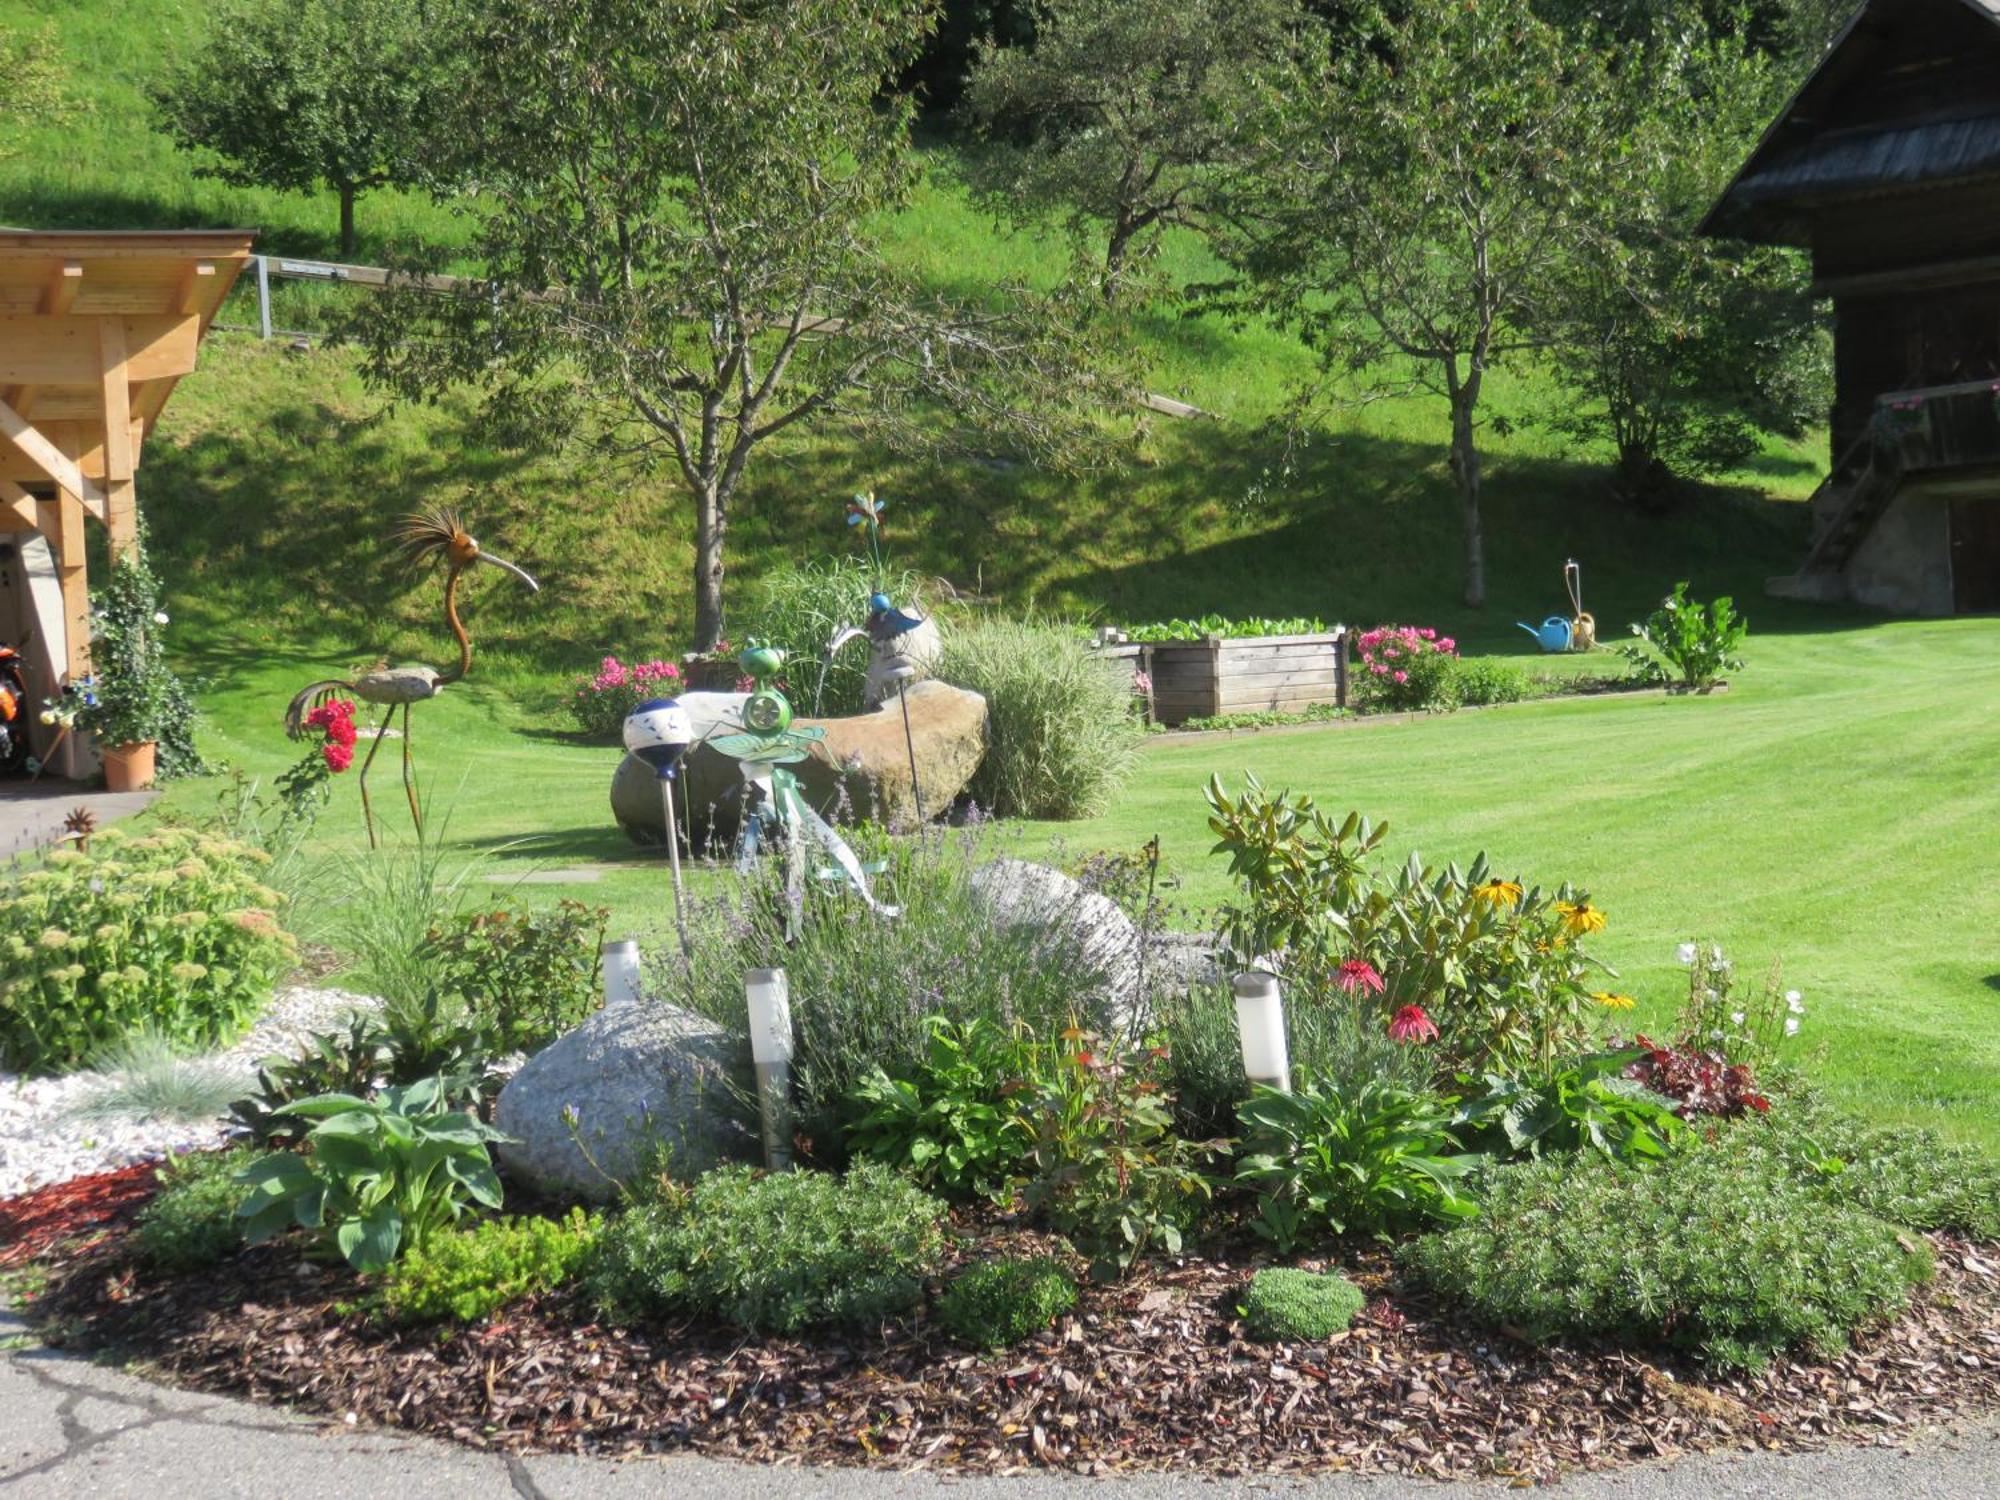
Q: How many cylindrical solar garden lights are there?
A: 3